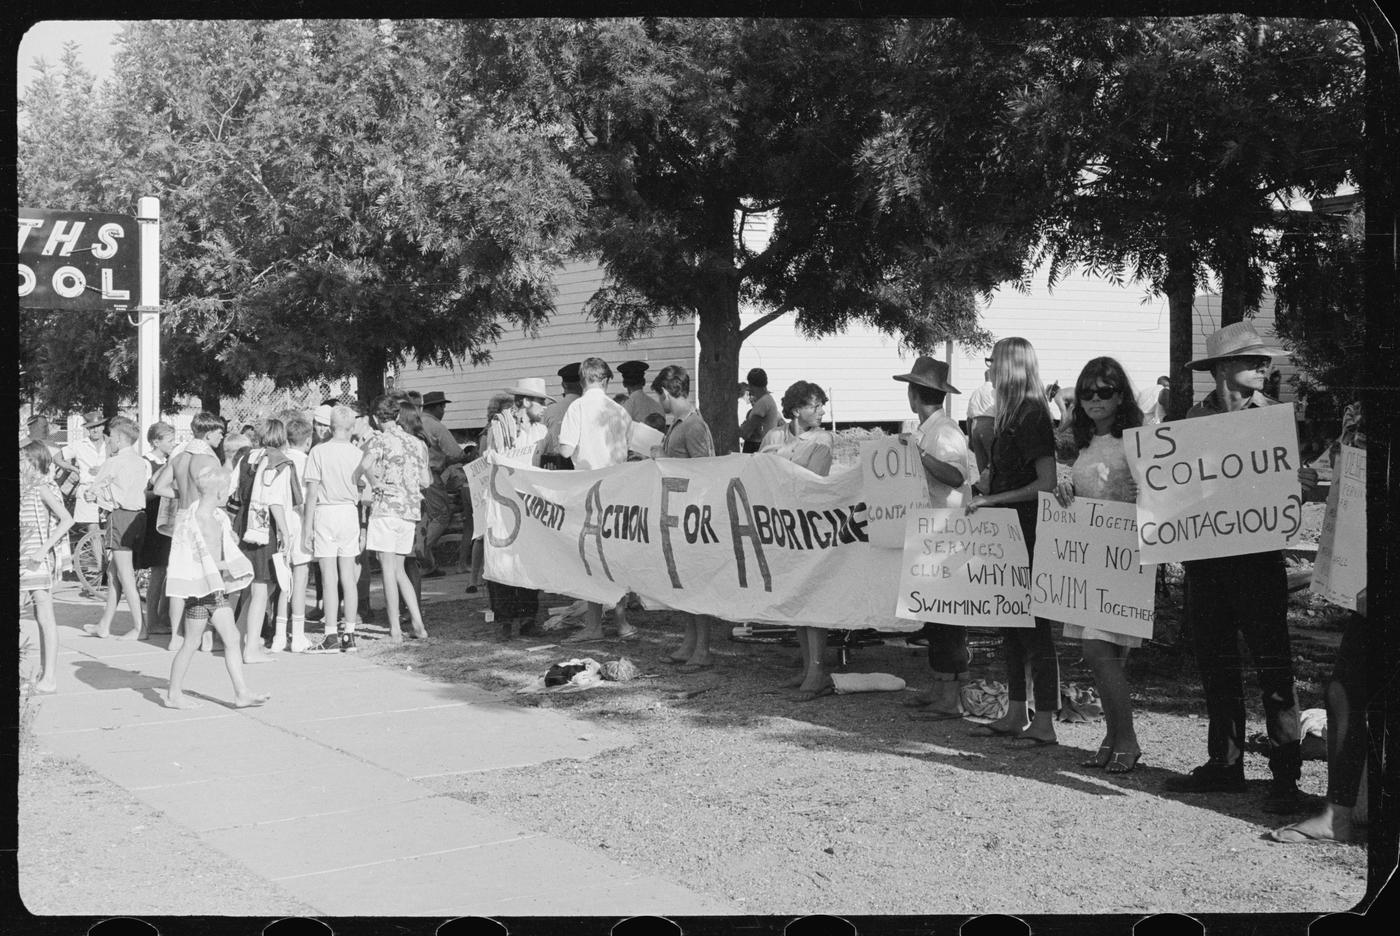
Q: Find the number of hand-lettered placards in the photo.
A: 6